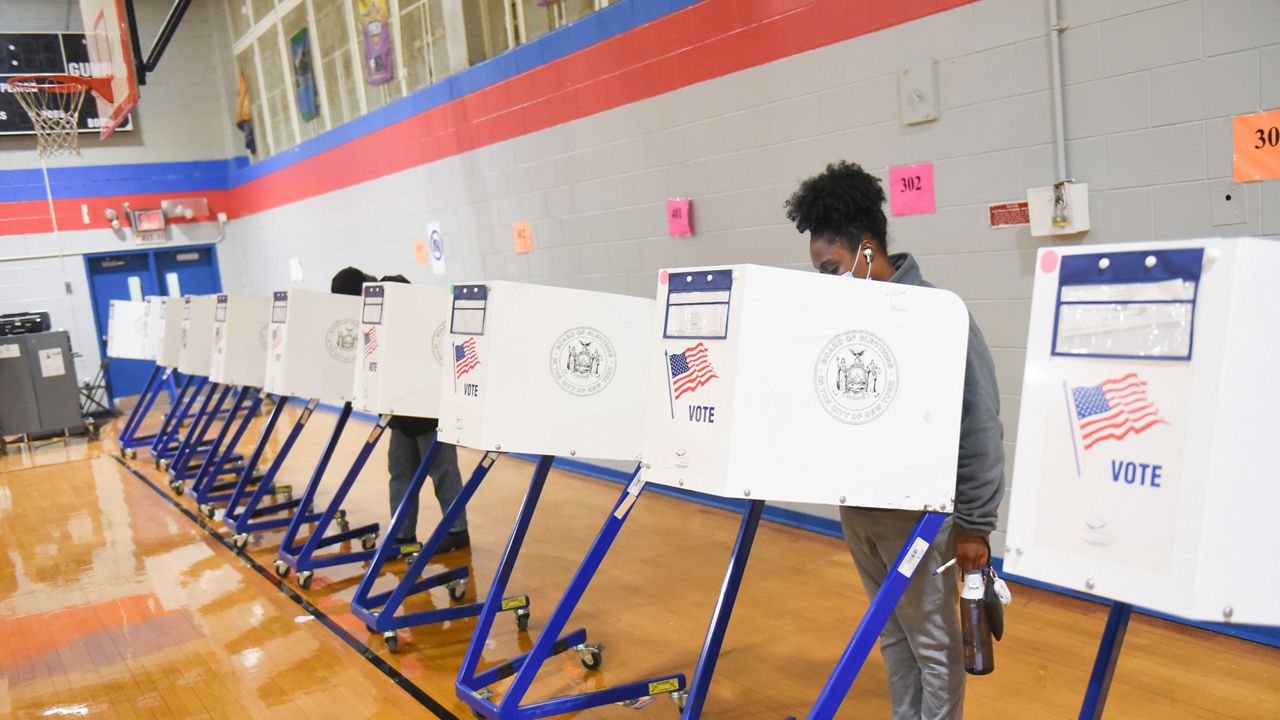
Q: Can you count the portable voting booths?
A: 10